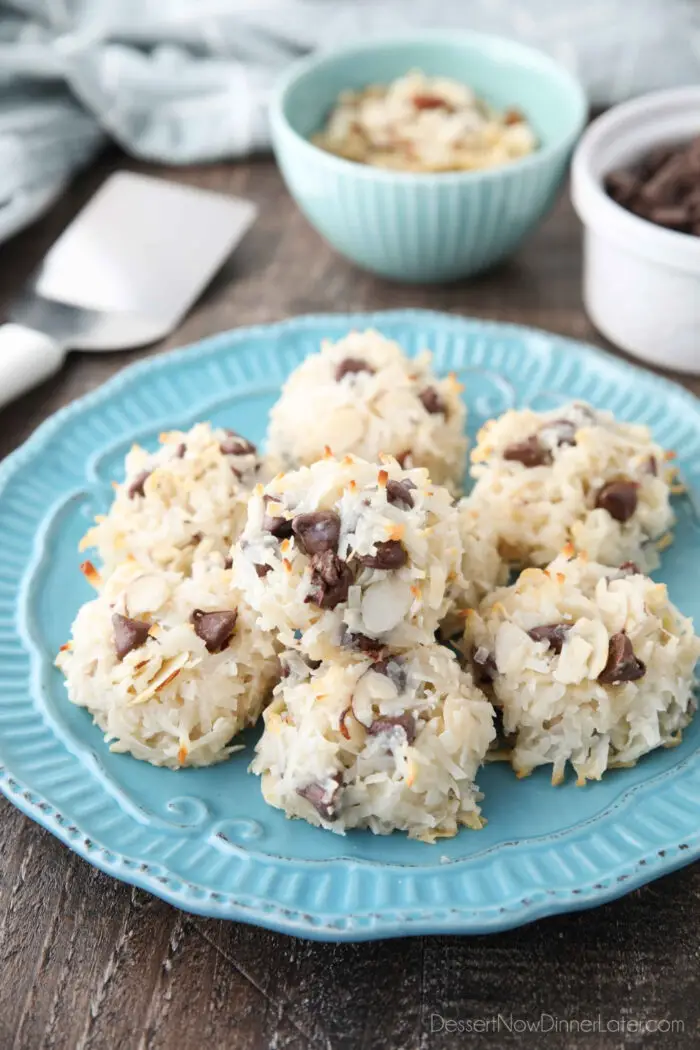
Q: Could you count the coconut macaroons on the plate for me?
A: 7